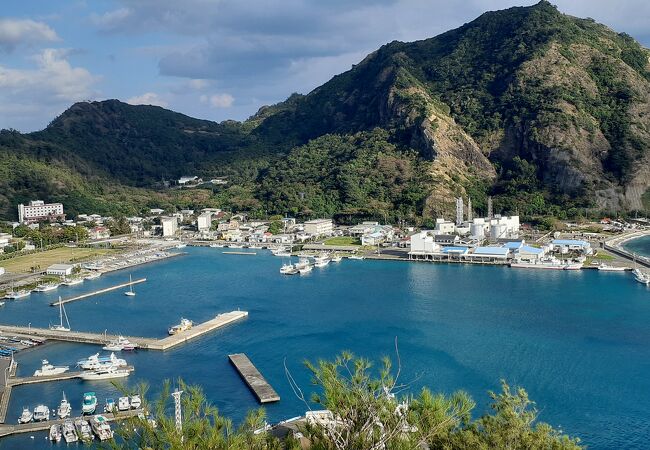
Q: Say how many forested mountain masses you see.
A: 2